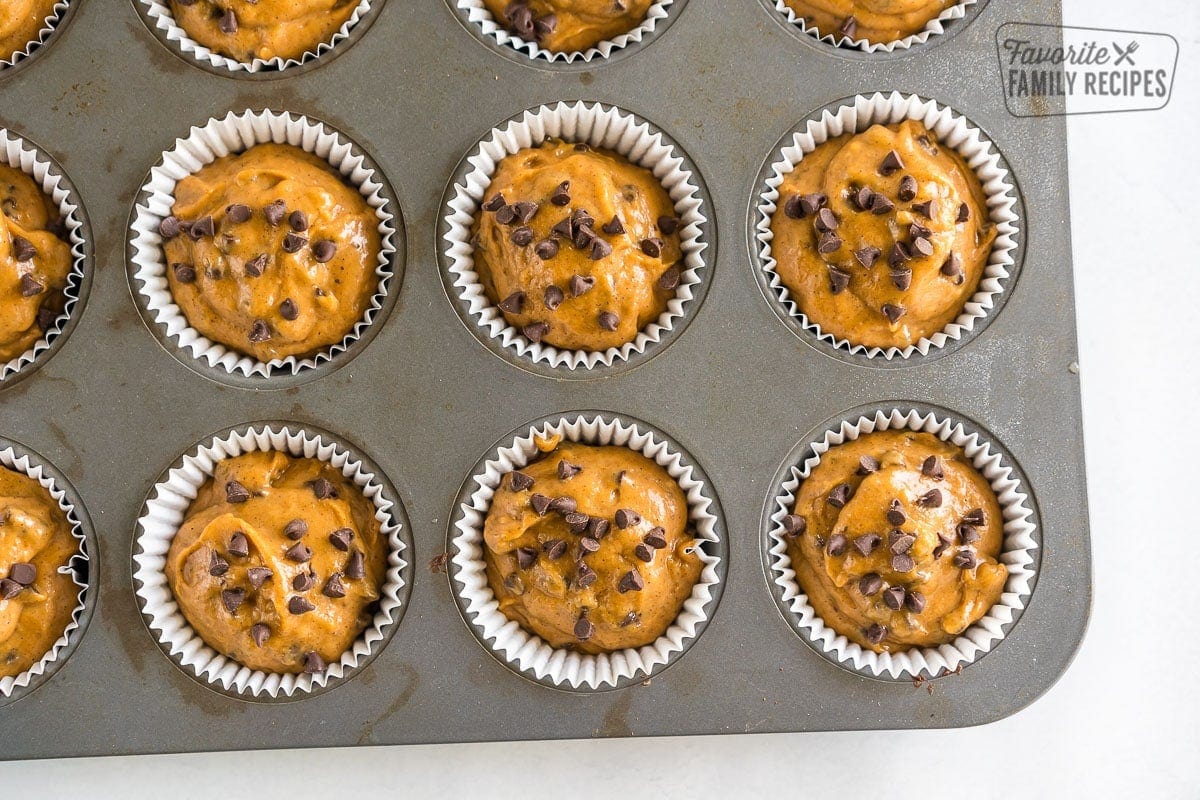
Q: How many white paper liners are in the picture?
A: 12